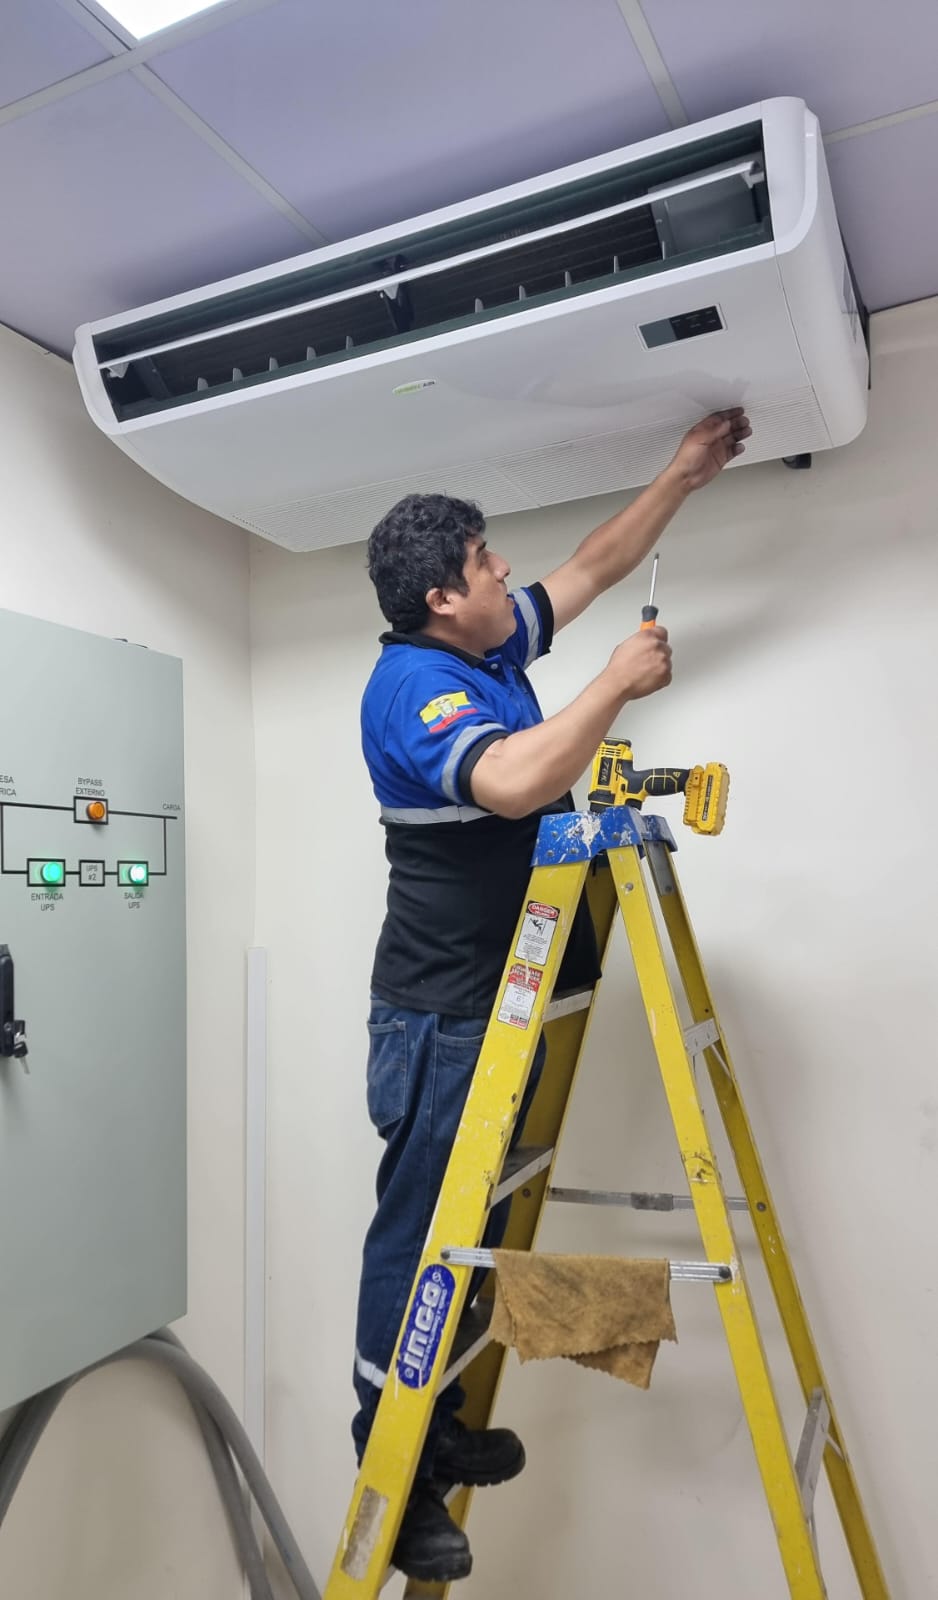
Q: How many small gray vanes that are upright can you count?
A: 10